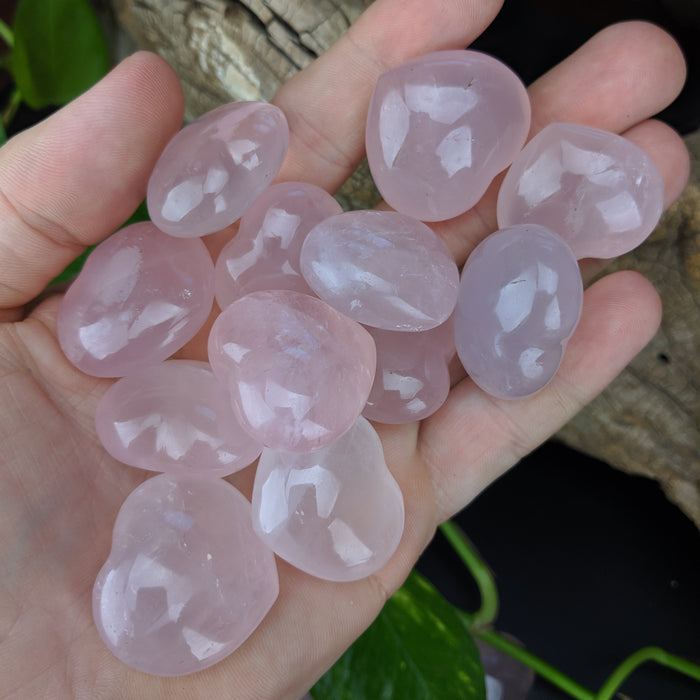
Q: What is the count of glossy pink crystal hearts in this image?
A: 12